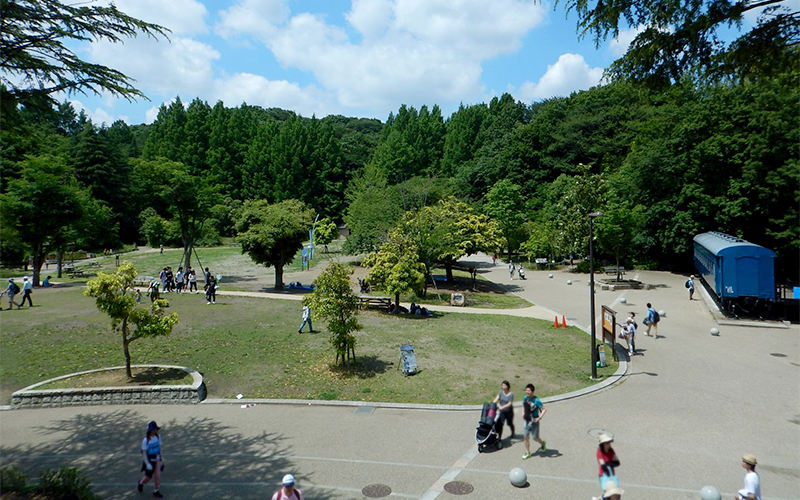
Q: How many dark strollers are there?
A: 1